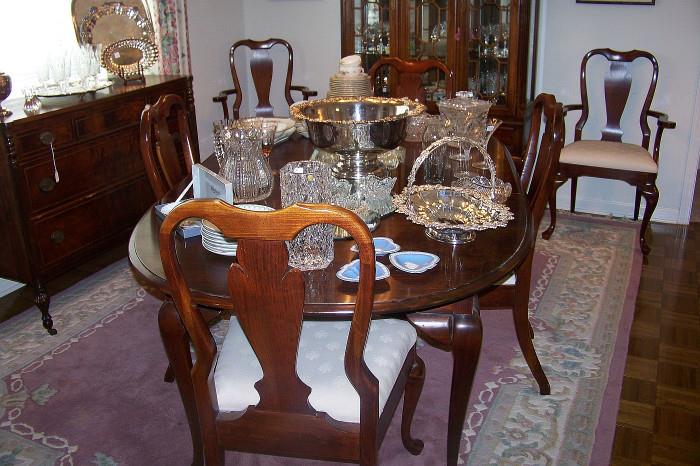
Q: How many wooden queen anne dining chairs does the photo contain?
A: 6